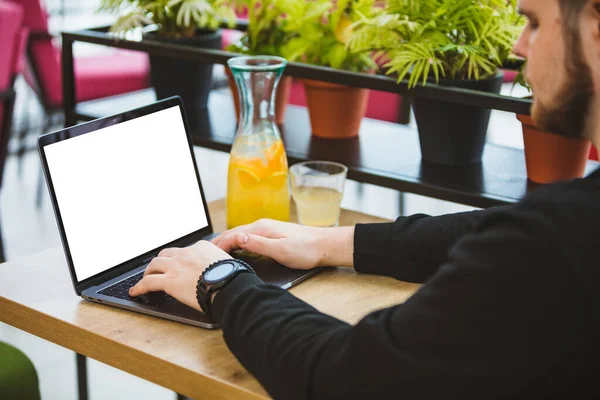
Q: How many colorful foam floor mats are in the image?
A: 0